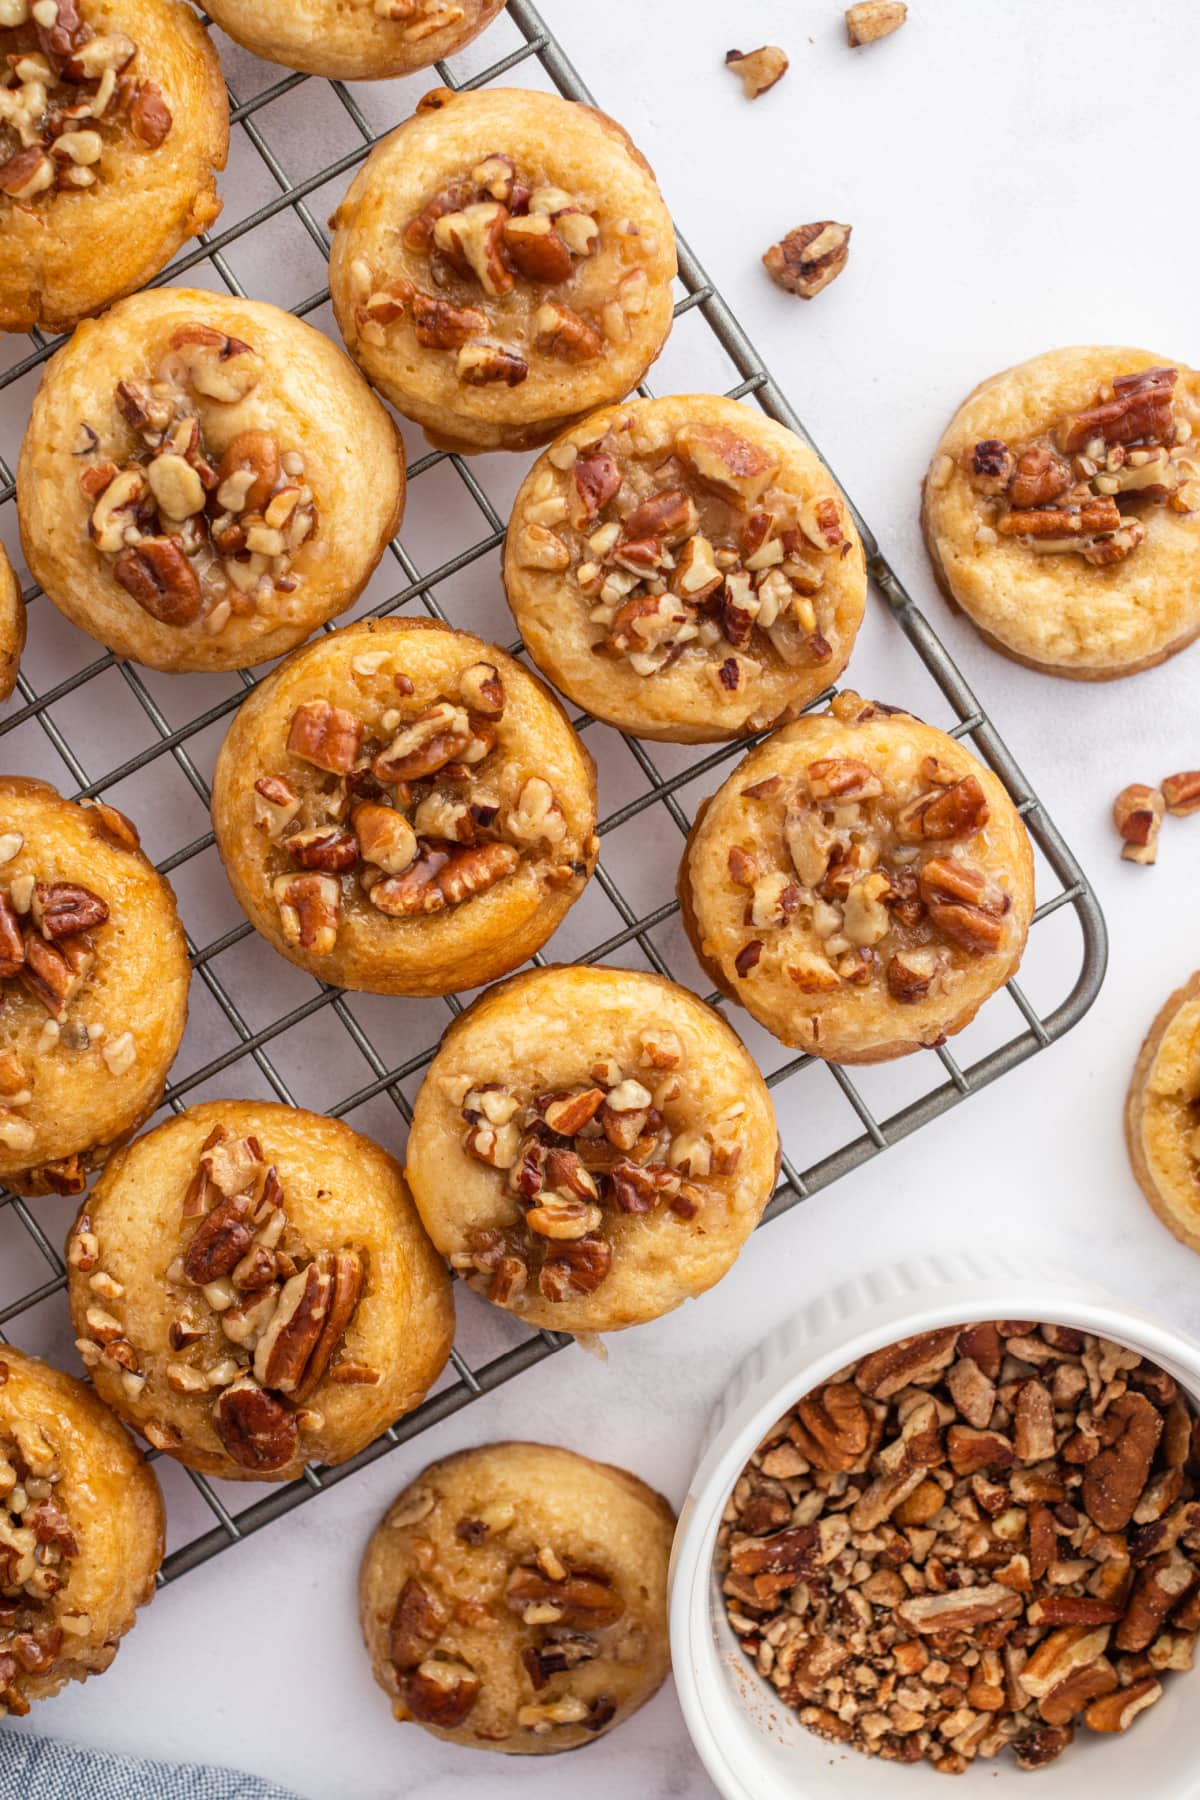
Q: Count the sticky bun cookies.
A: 15